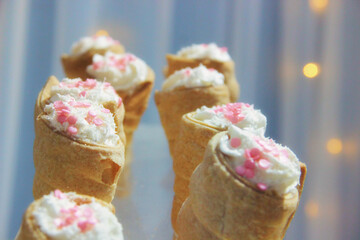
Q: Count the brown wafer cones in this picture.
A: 9